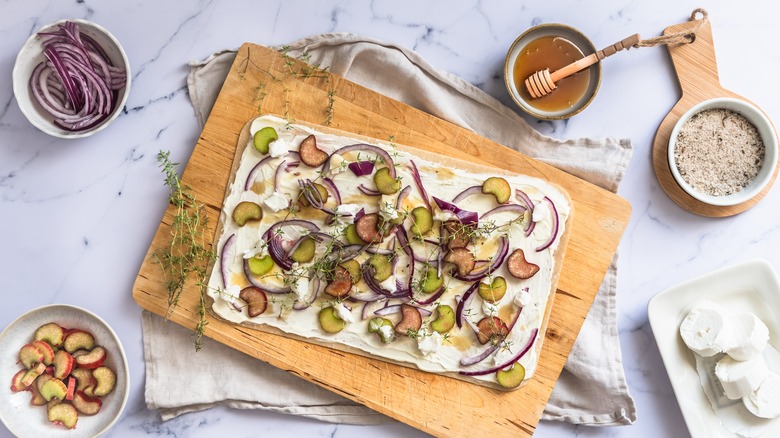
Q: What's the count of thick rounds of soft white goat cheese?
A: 4